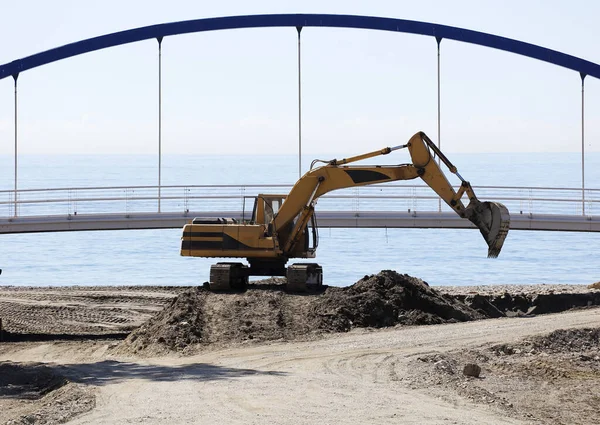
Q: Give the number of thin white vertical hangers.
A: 5